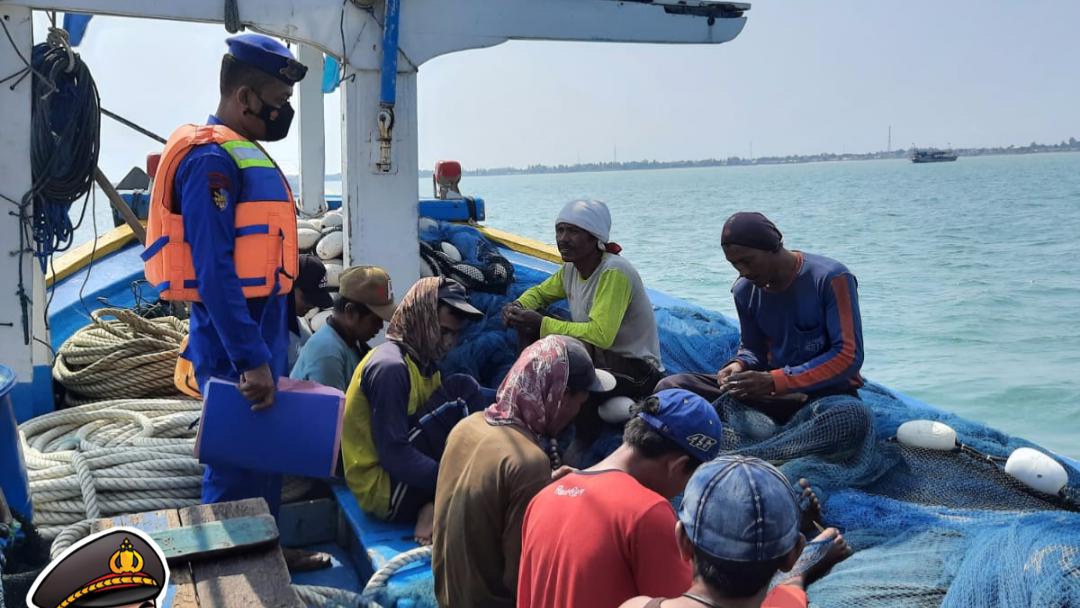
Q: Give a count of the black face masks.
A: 1